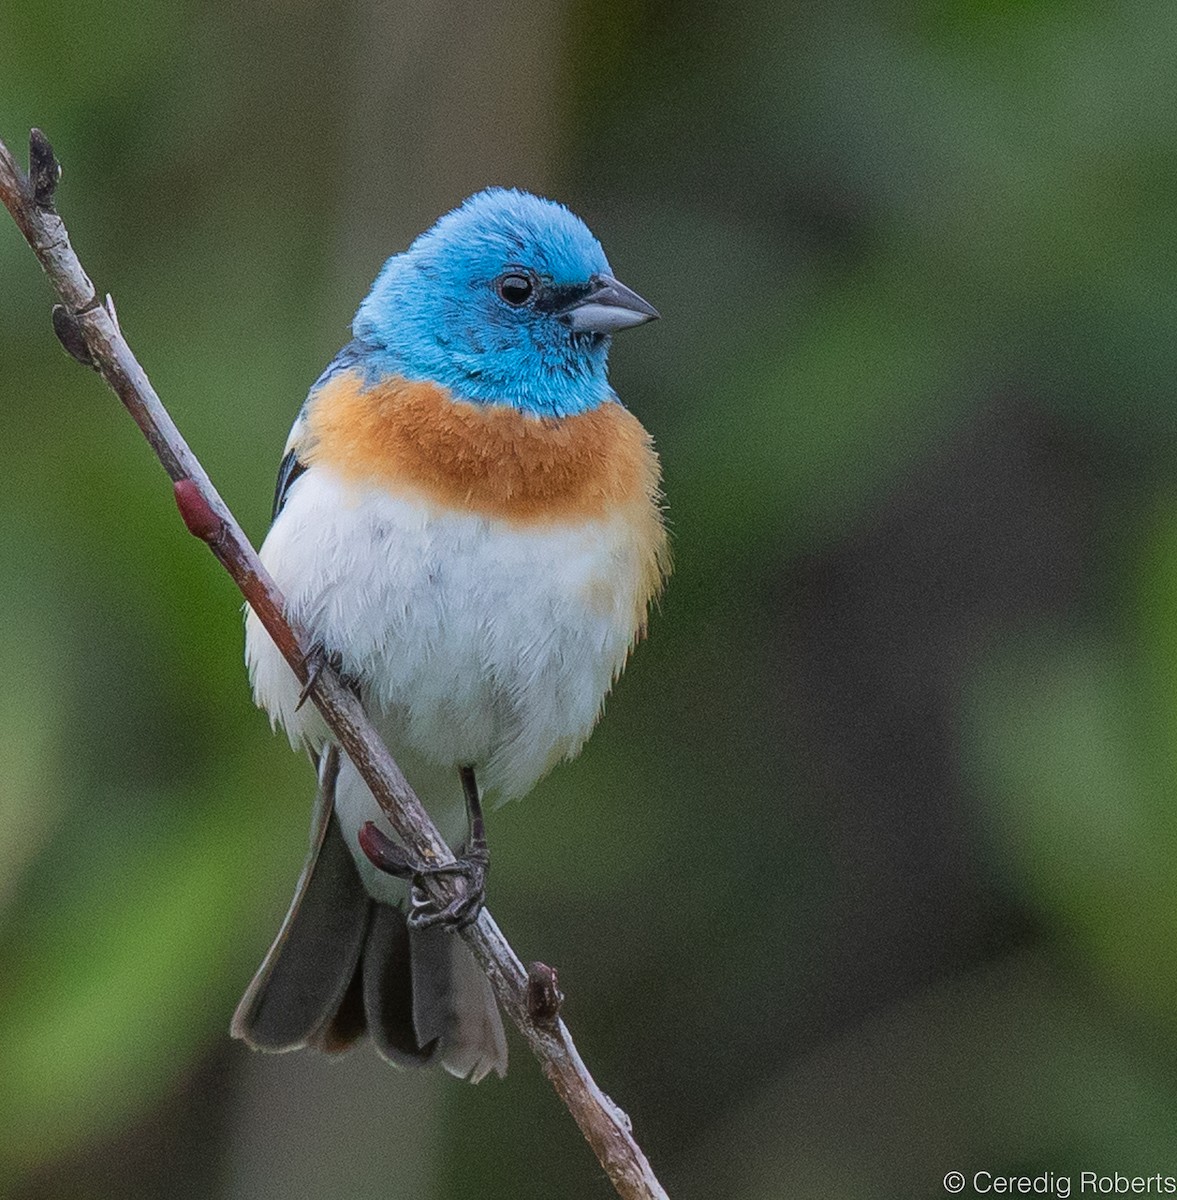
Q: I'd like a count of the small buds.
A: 5